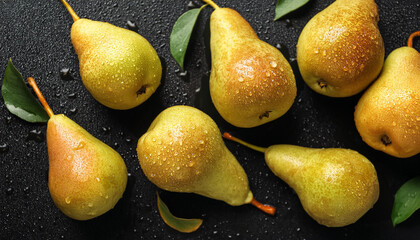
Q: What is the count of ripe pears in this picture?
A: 7